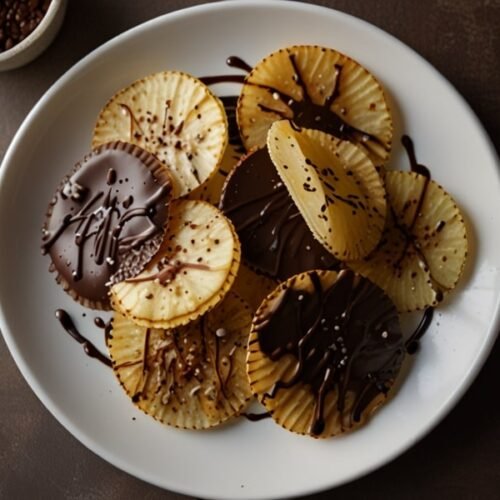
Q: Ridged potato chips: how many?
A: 9